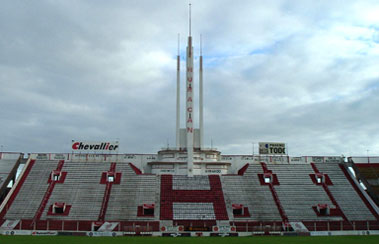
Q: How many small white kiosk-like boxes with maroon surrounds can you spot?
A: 8